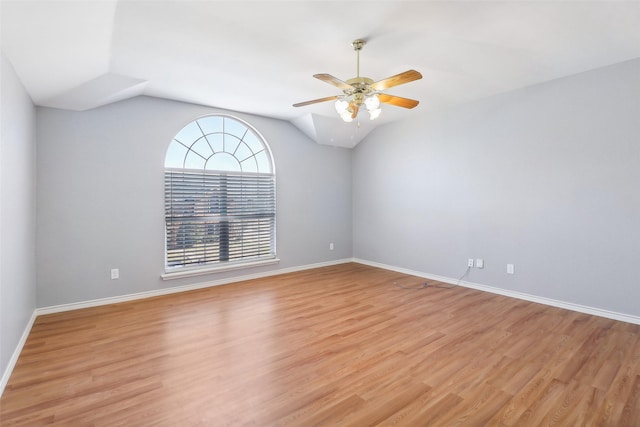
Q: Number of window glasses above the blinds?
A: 13